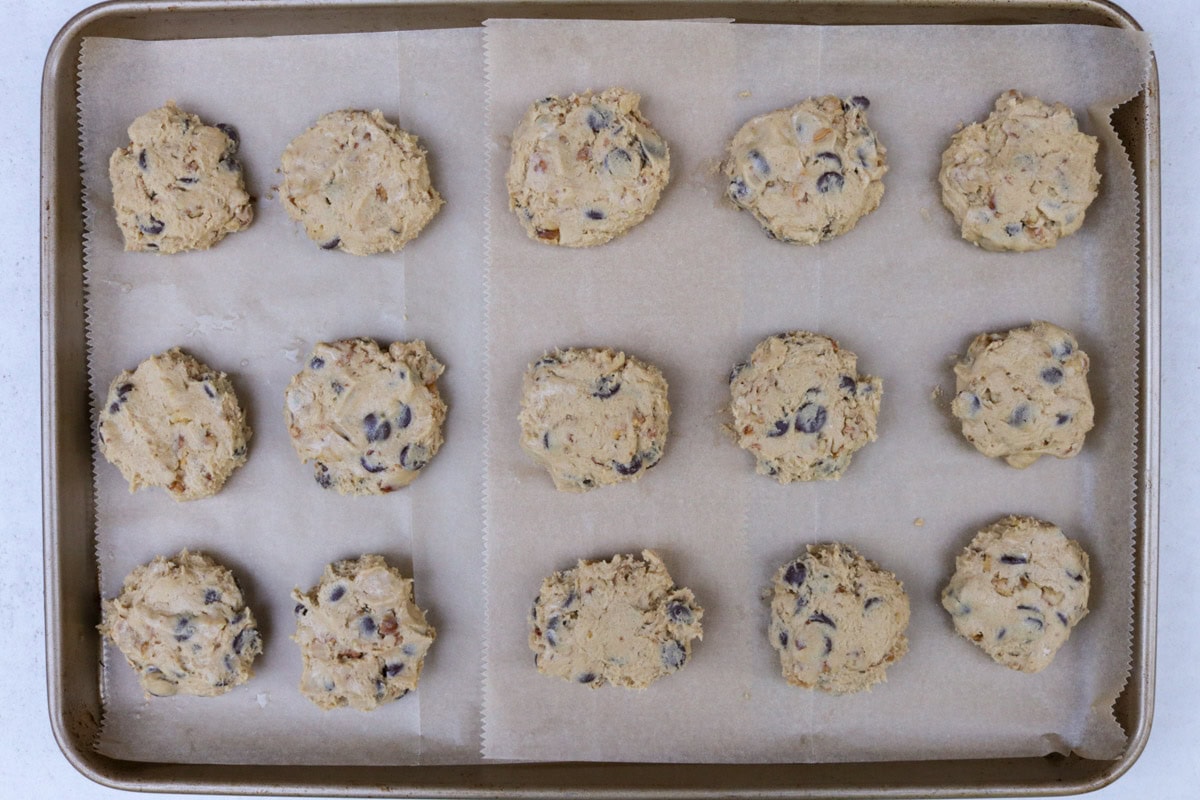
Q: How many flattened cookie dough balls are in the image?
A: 15